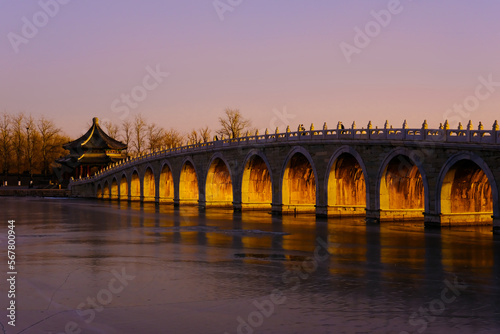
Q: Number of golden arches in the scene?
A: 14